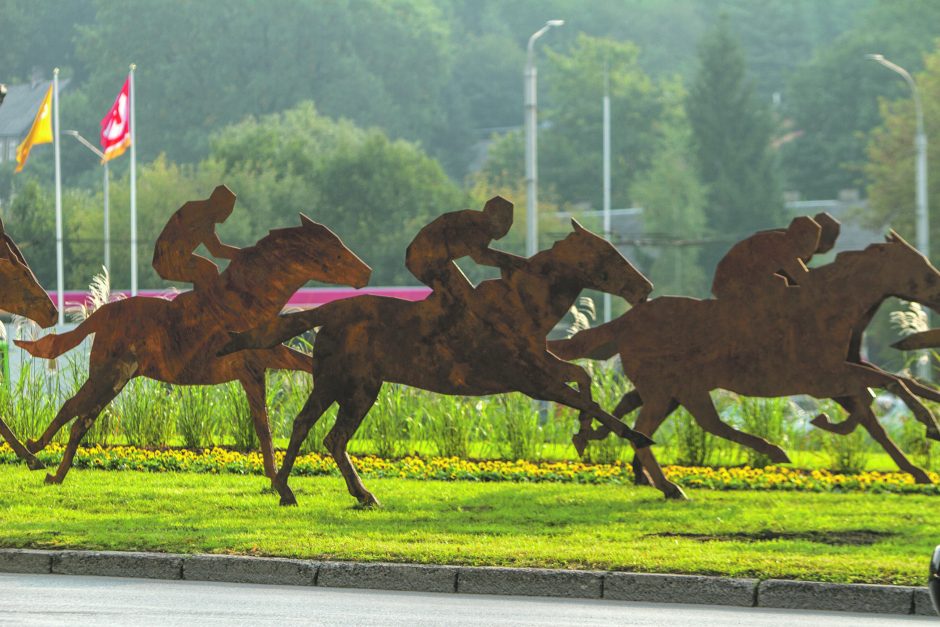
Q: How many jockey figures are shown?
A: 4